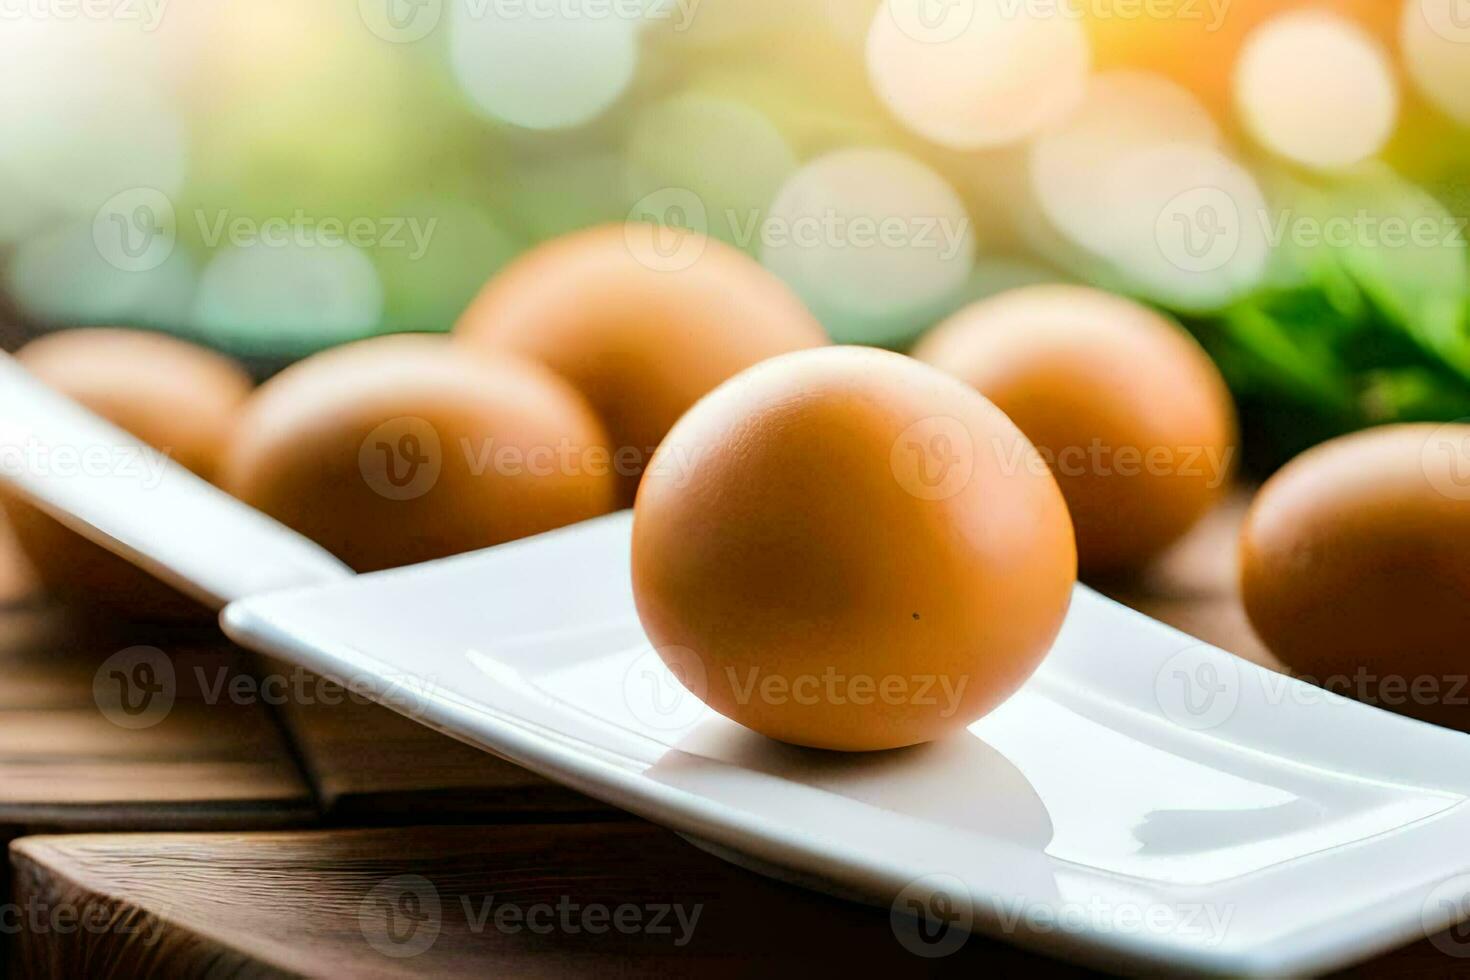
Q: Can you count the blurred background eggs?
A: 5